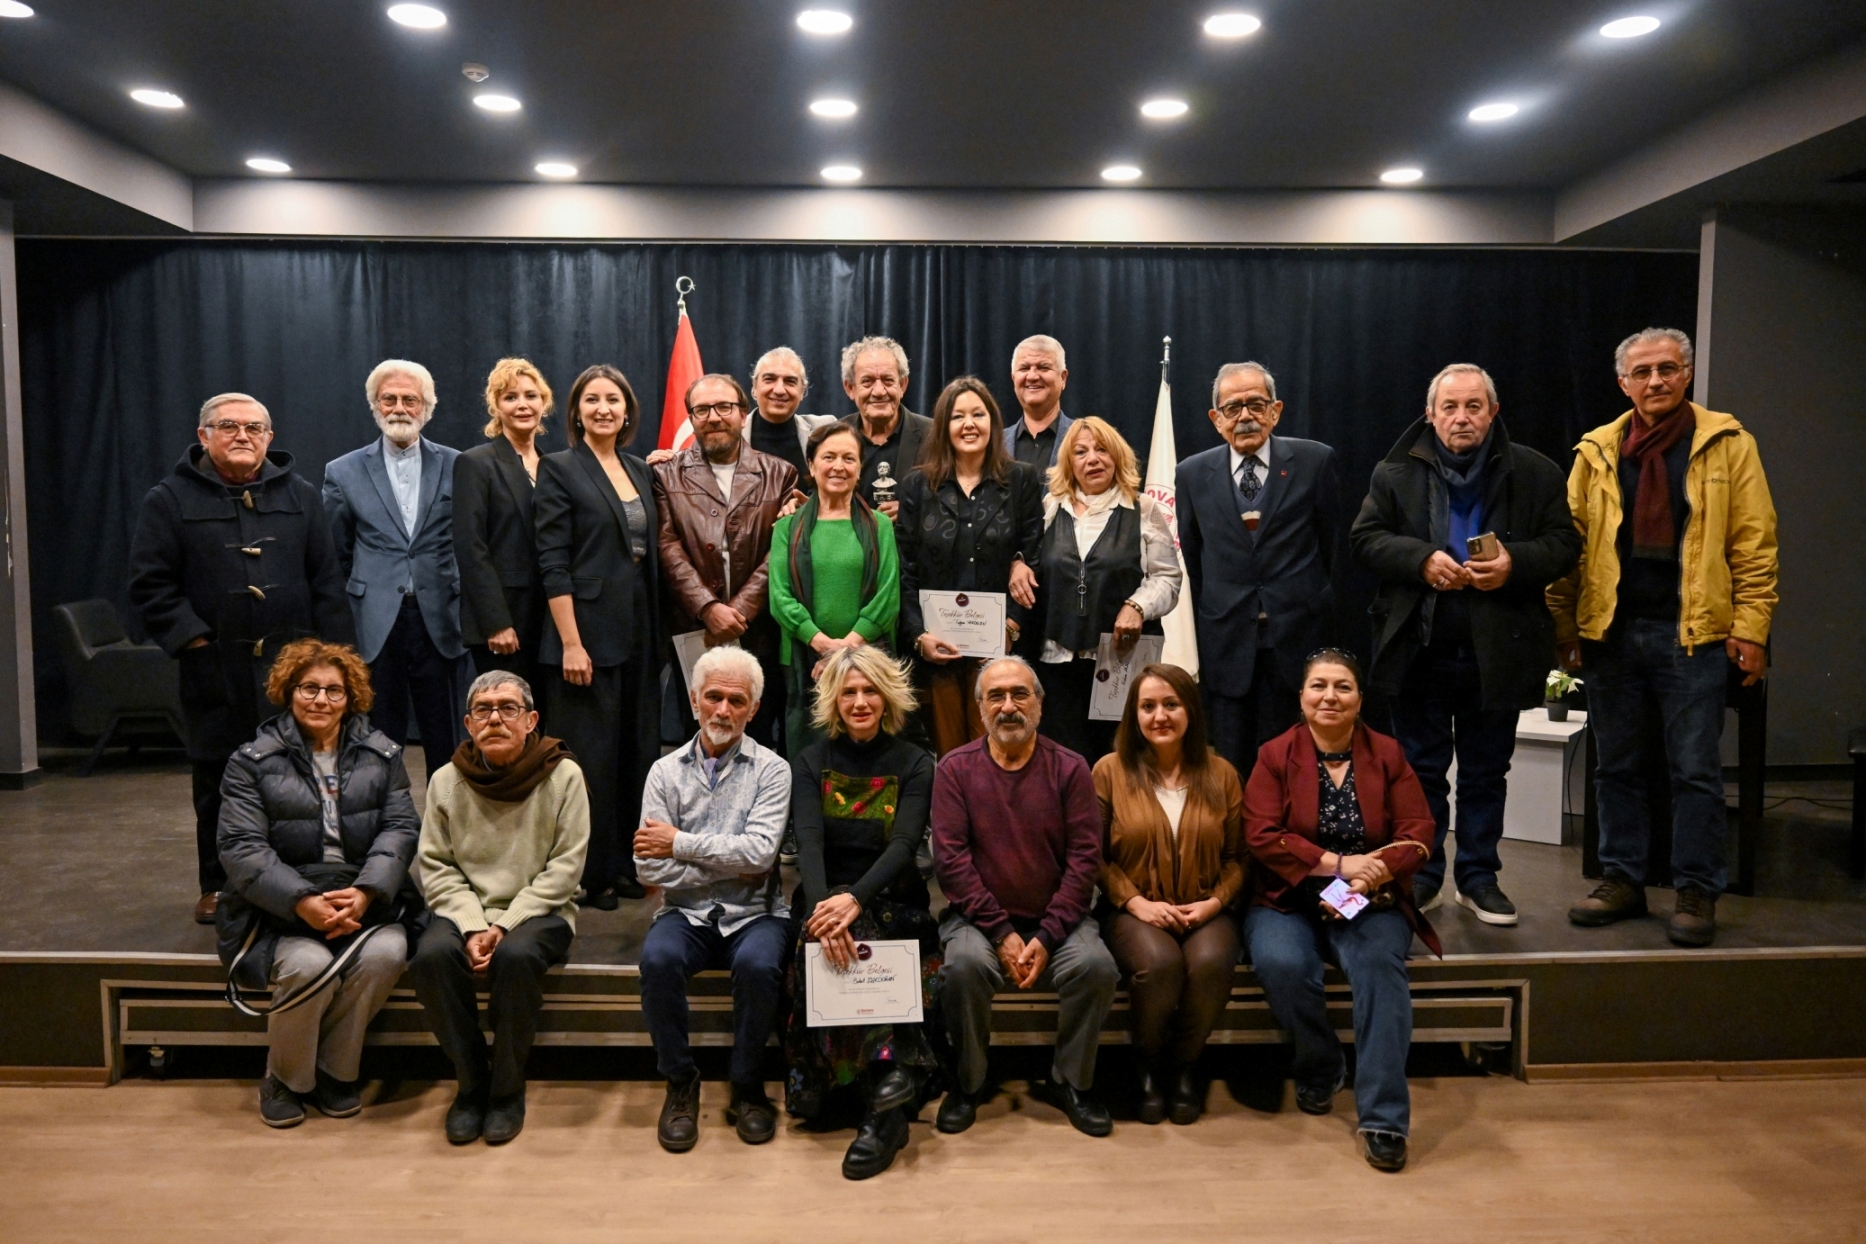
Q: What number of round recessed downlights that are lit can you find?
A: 15